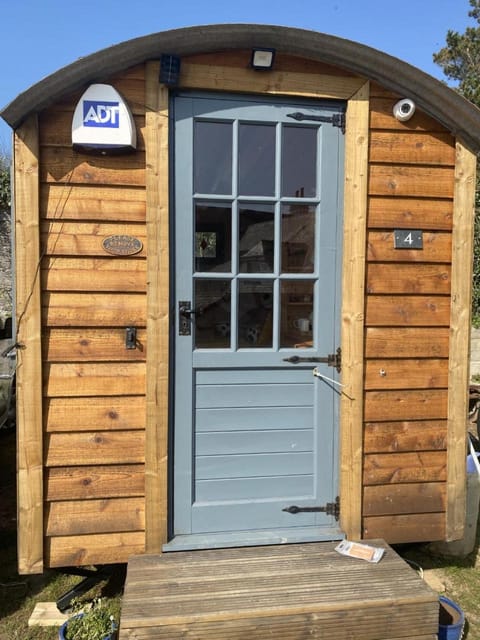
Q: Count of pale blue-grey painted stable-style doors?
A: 1